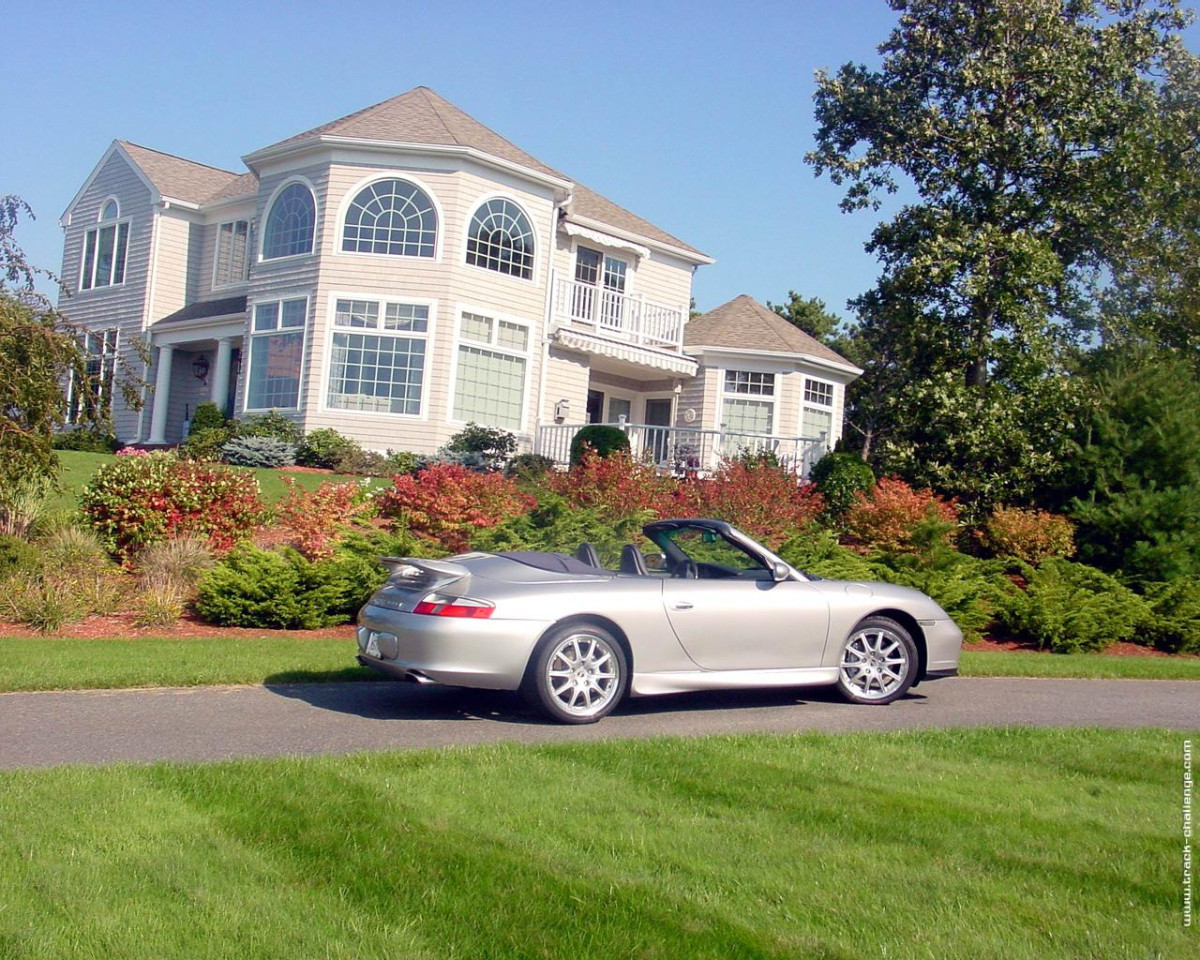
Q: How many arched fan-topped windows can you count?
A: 3